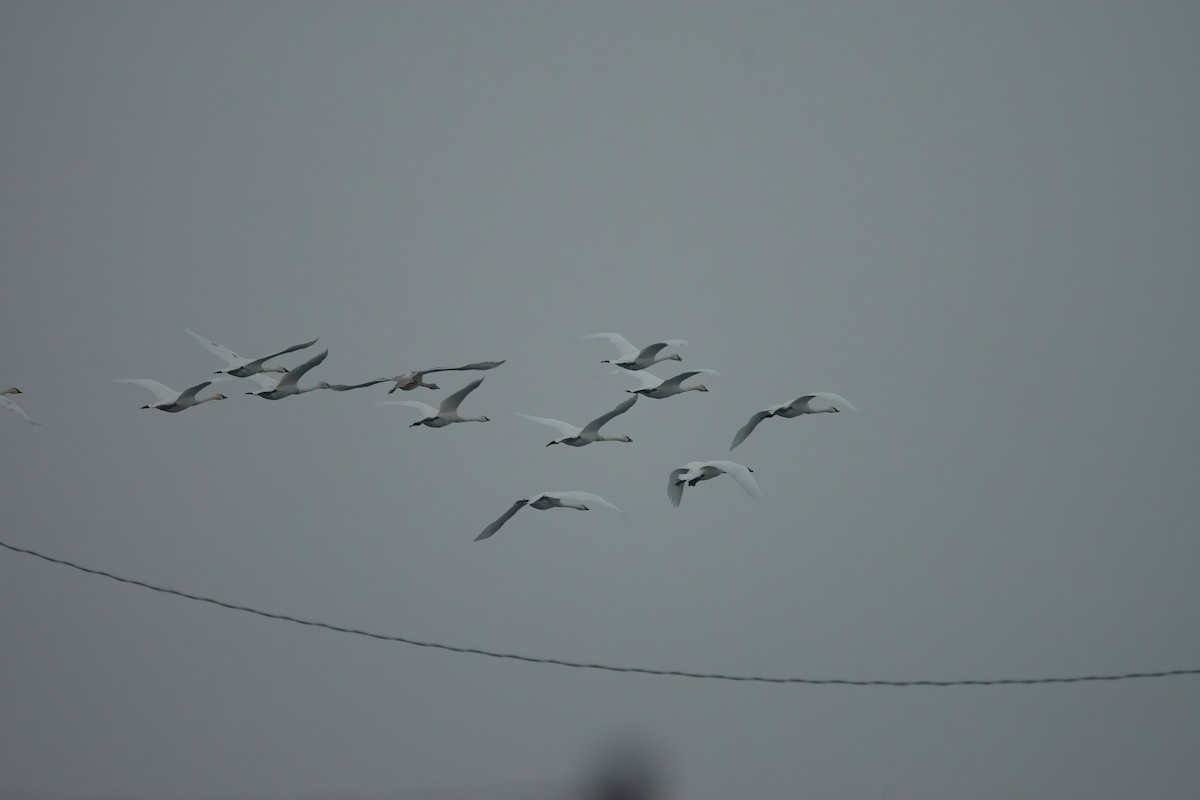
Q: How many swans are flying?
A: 12